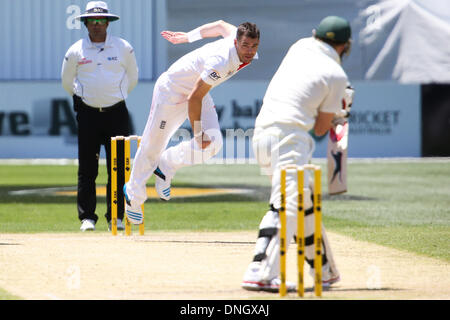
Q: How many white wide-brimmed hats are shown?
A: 1